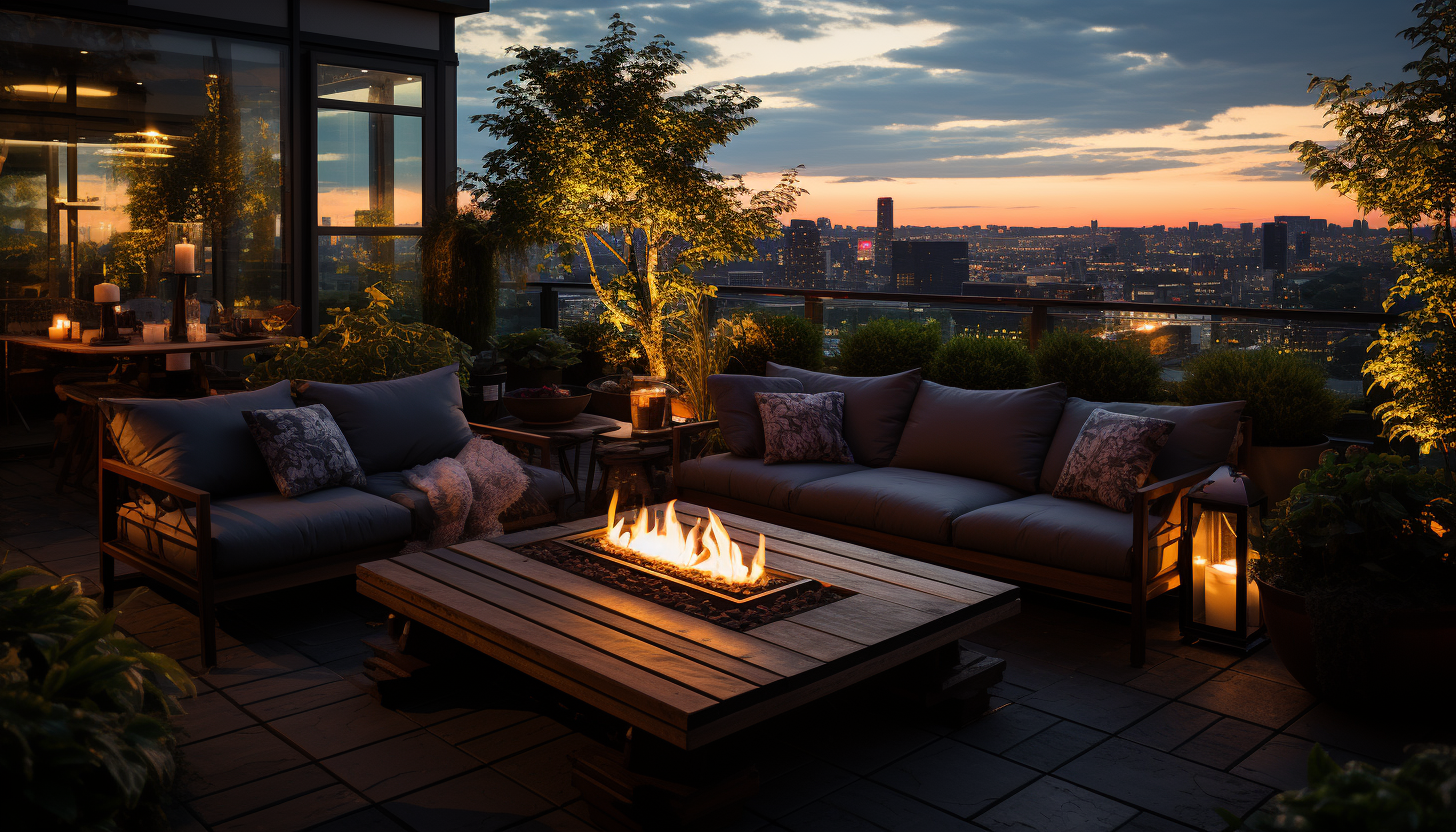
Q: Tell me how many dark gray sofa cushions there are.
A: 11